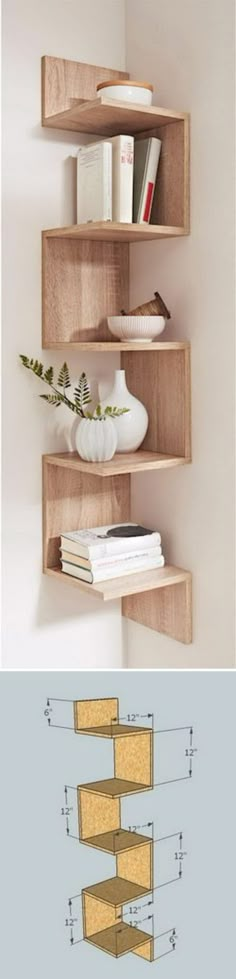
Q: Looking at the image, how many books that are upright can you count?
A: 3